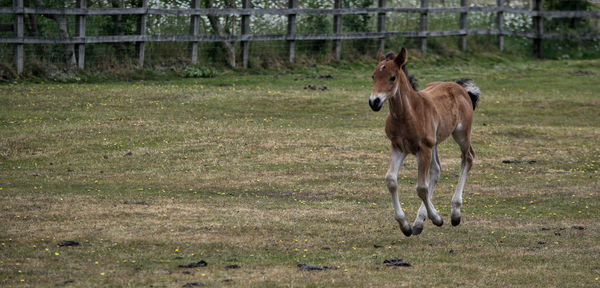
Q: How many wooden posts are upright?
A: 12